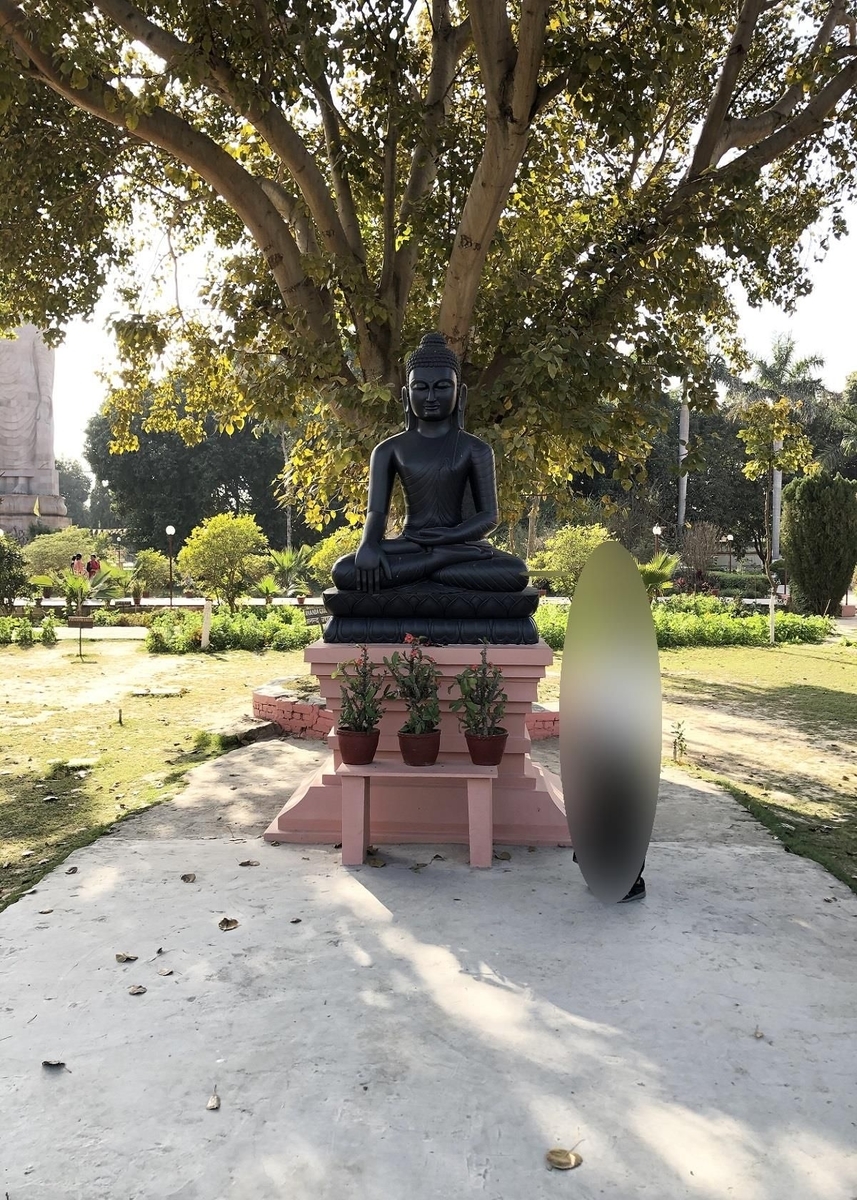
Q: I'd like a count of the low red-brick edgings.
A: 1